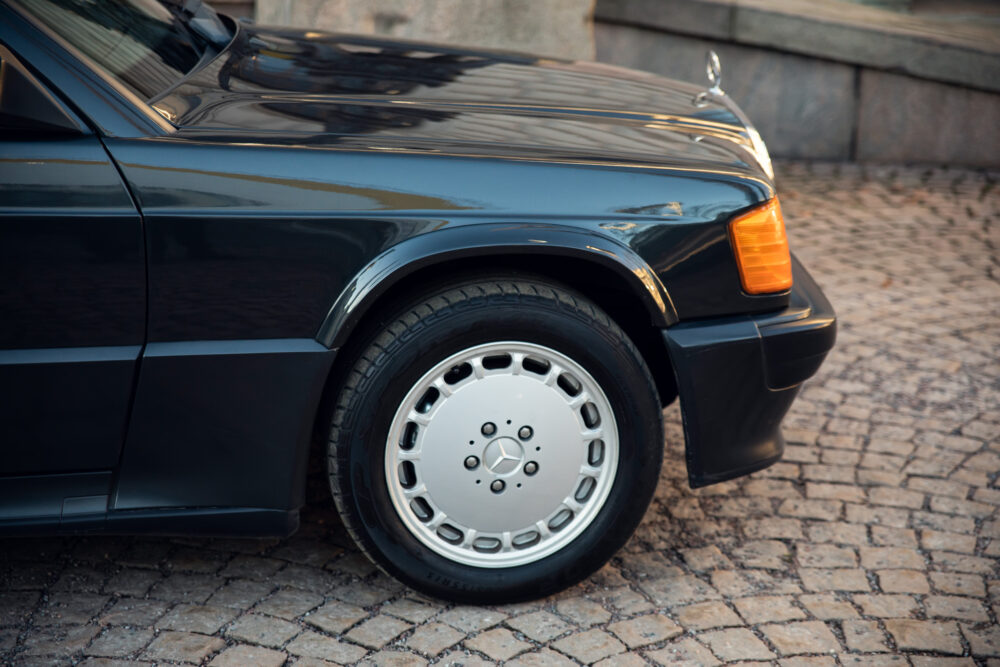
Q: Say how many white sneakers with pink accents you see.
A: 0